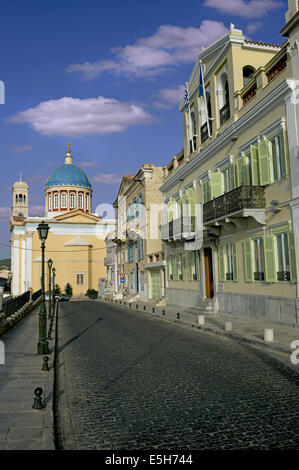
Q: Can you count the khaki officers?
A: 0